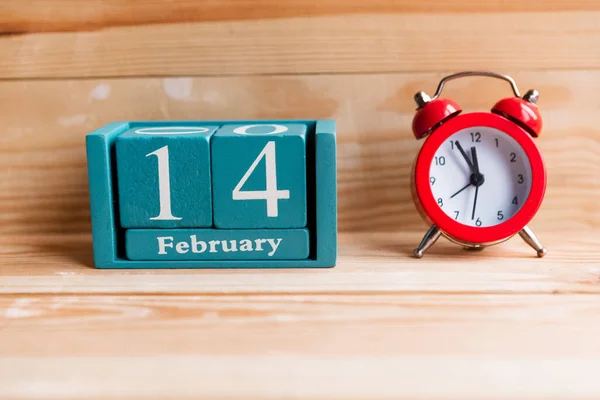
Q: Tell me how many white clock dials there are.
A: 1